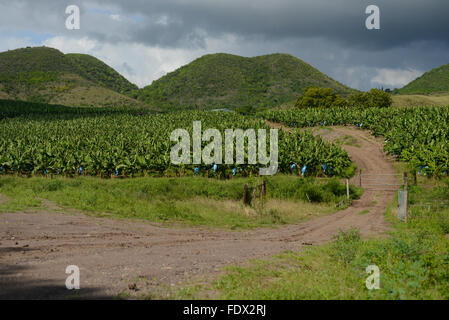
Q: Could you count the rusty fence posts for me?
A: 2